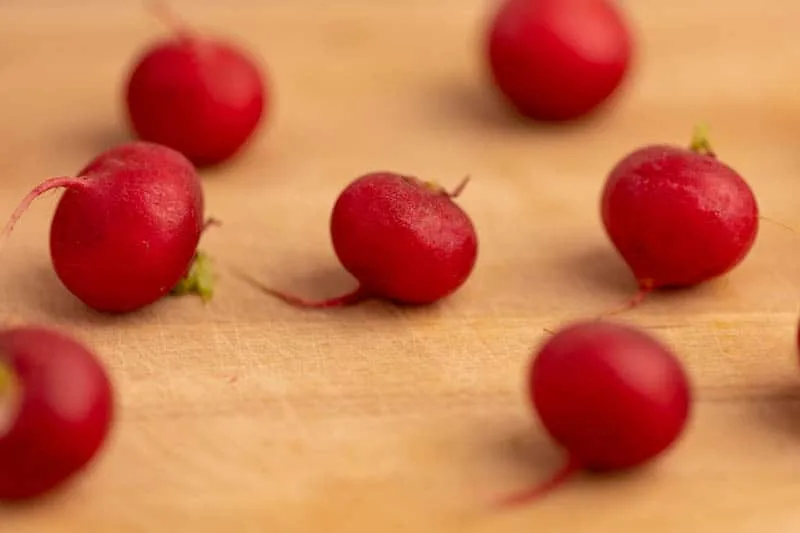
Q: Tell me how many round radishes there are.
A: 7